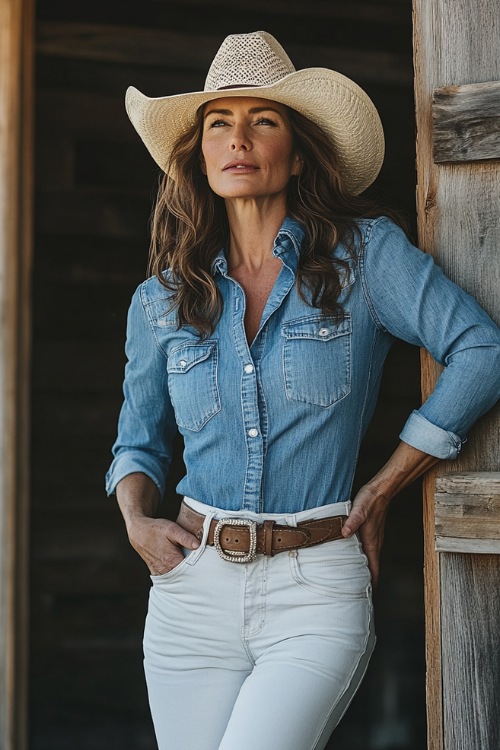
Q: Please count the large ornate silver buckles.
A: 1